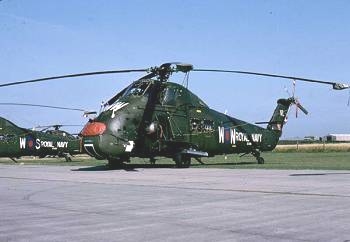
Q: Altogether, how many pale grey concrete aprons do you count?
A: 1